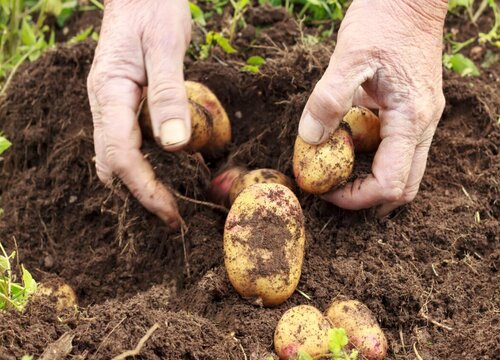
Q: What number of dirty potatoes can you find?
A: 10